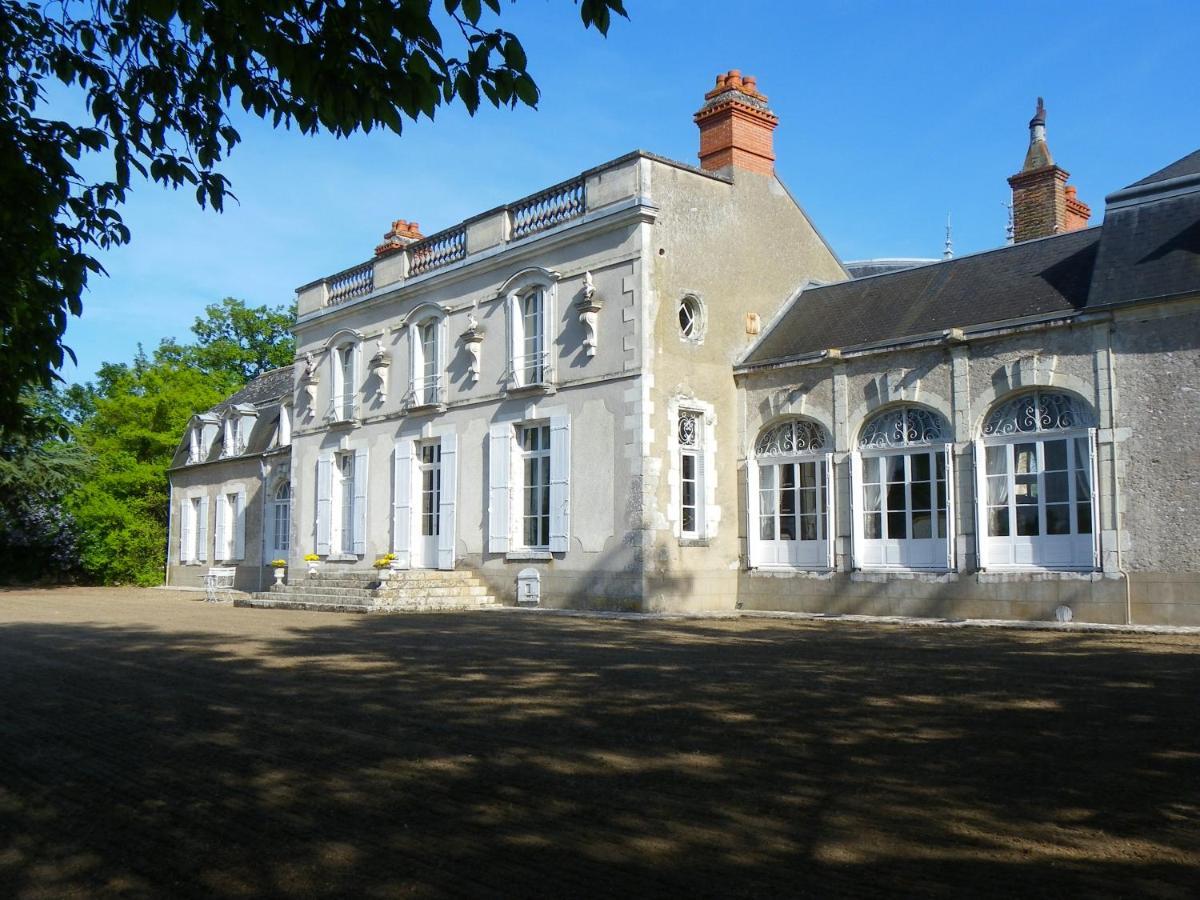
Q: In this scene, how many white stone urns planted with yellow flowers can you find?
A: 4